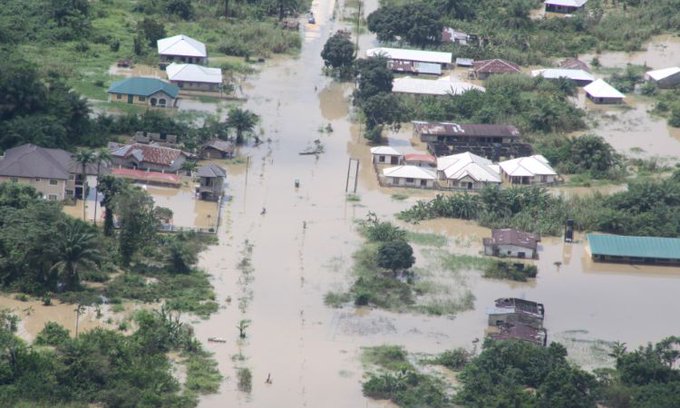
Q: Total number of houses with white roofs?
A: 12